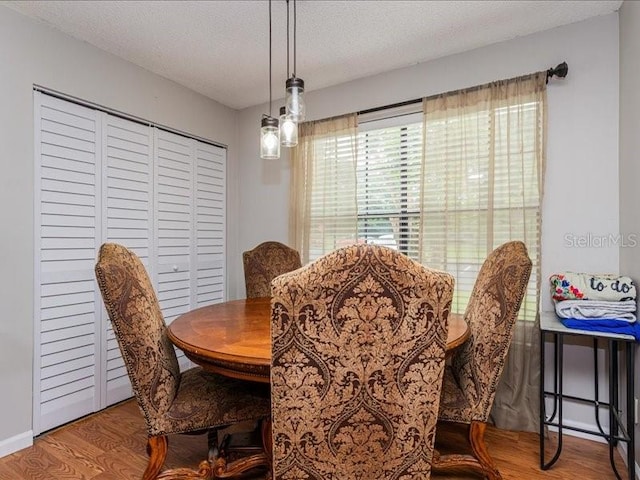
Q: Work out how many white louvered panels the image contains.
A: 4